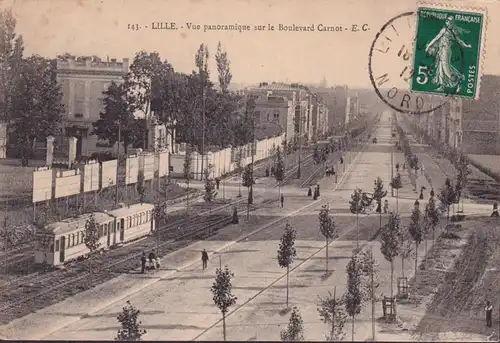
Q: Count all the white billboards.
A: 7